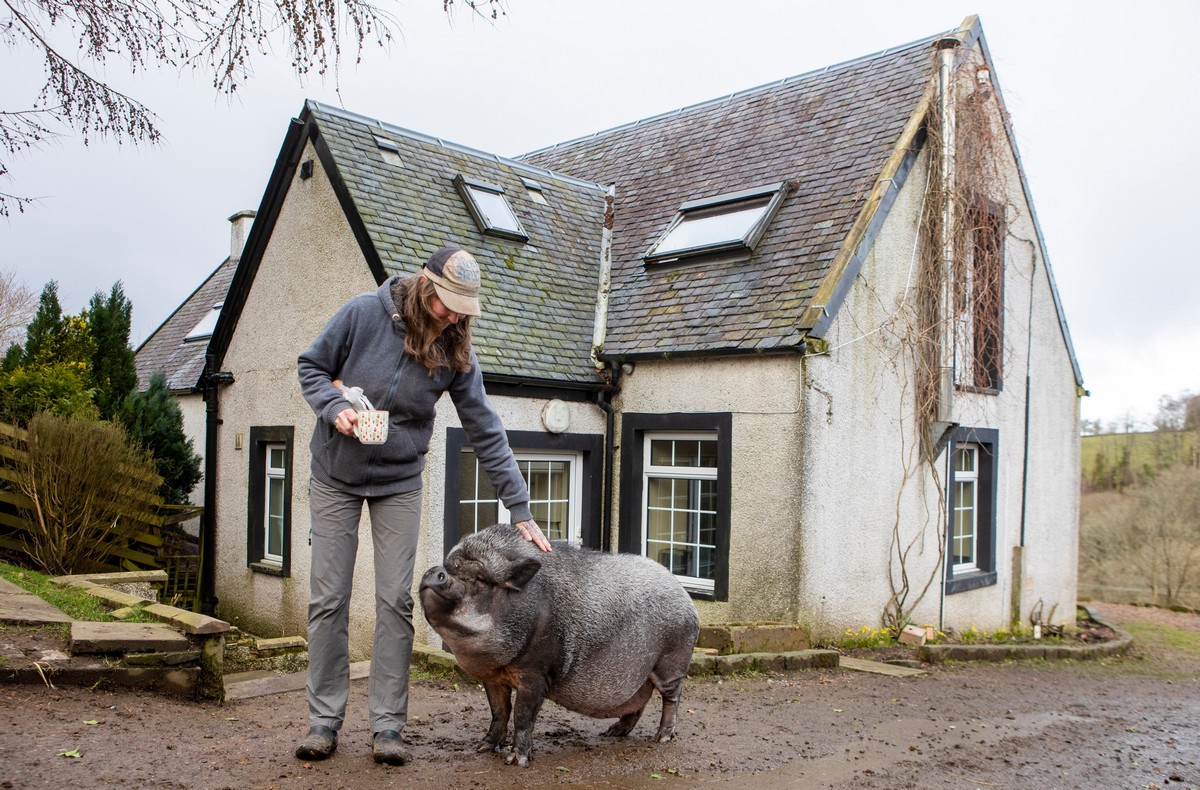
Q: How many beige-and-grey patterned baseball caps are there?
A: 1